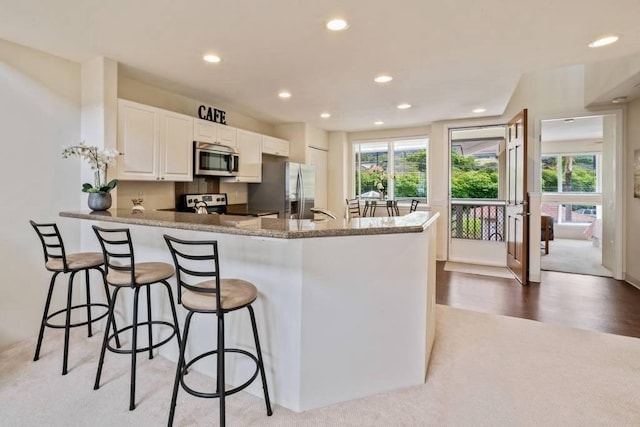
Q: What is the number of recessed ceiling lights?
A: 9